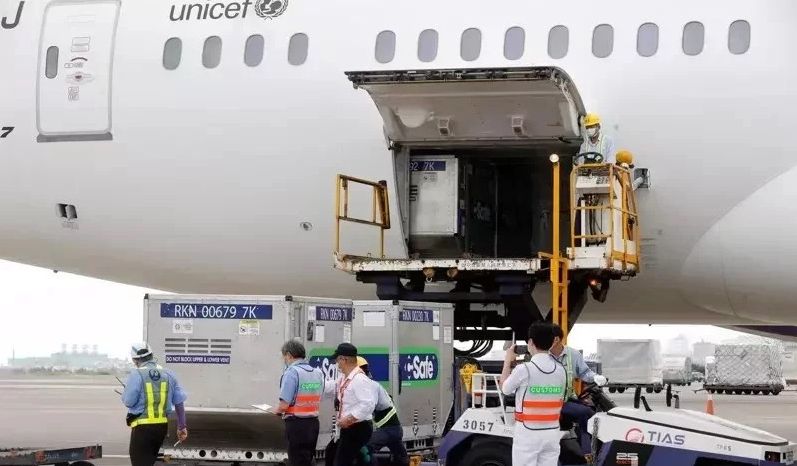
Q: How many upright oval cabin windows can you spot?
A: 13